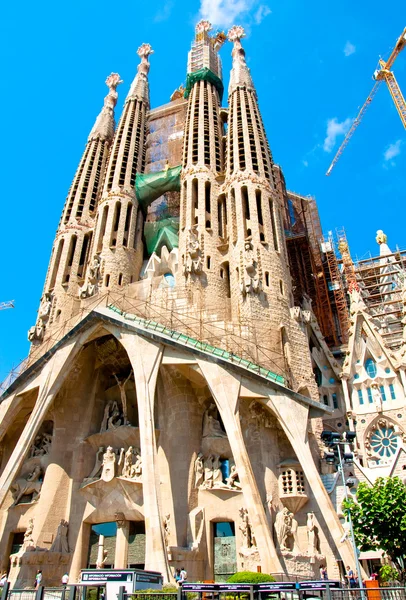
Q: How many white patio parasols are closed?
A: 0